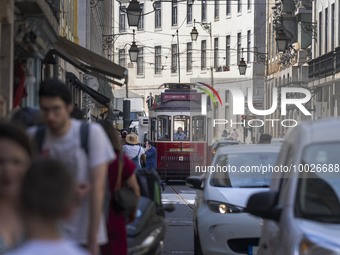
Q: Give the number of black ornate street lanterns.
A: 5